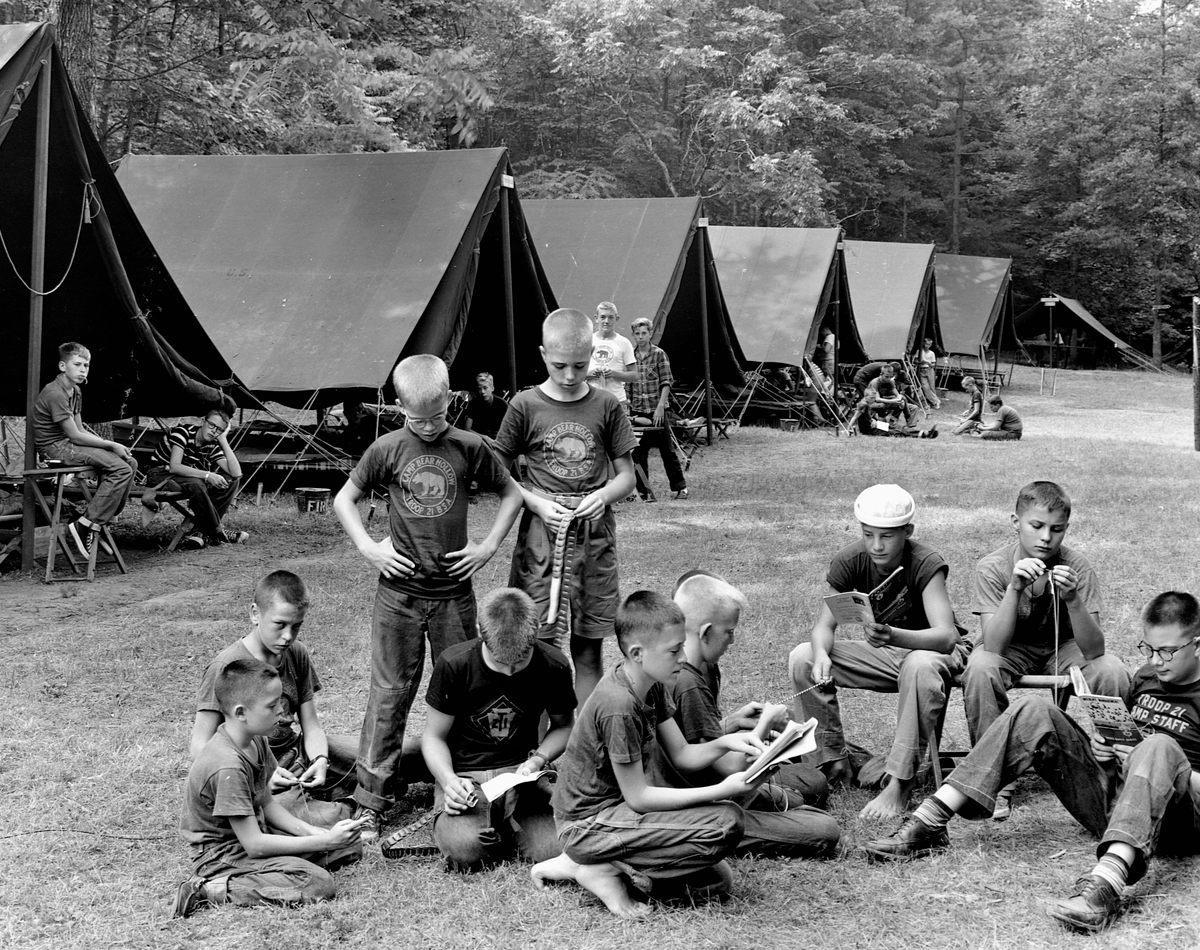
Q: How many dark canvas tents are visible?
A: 7